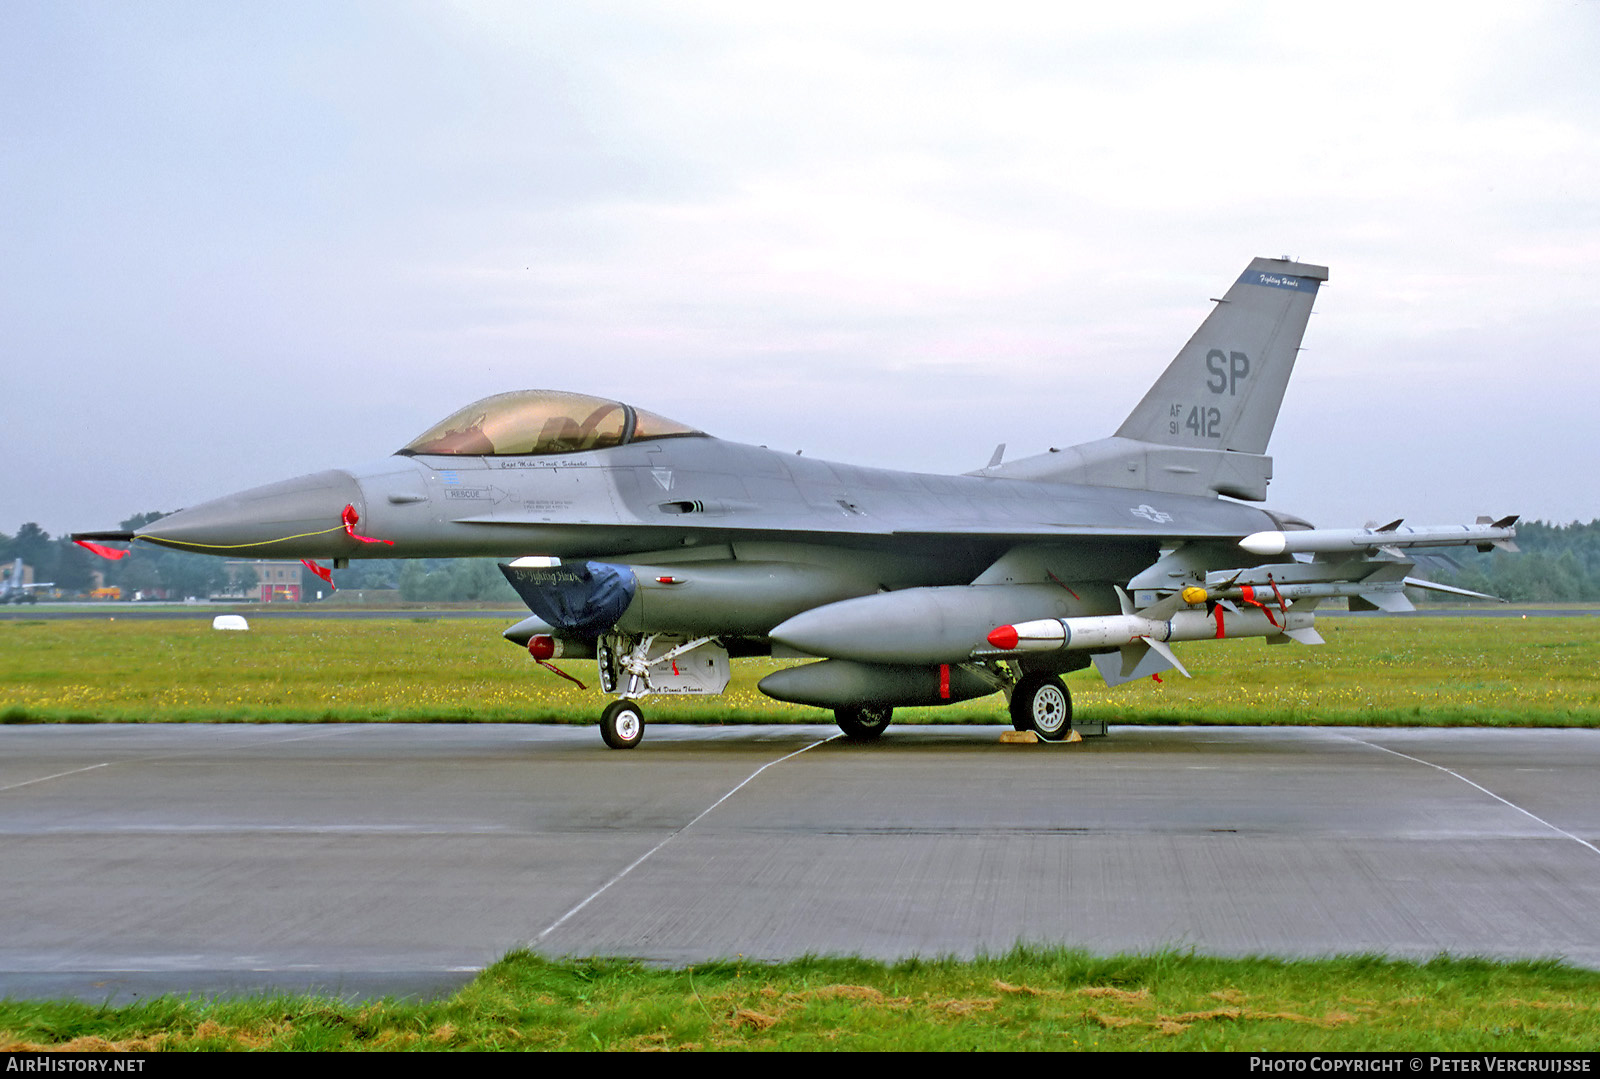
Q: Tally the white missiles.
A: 2